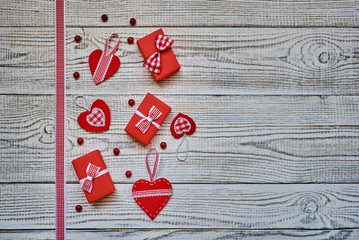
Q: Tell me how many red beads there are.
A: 11